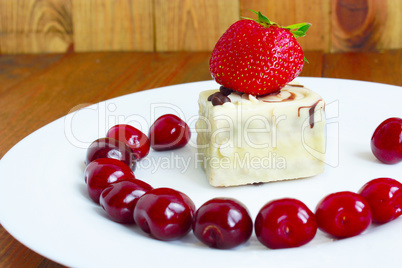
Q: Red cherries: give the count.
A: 11